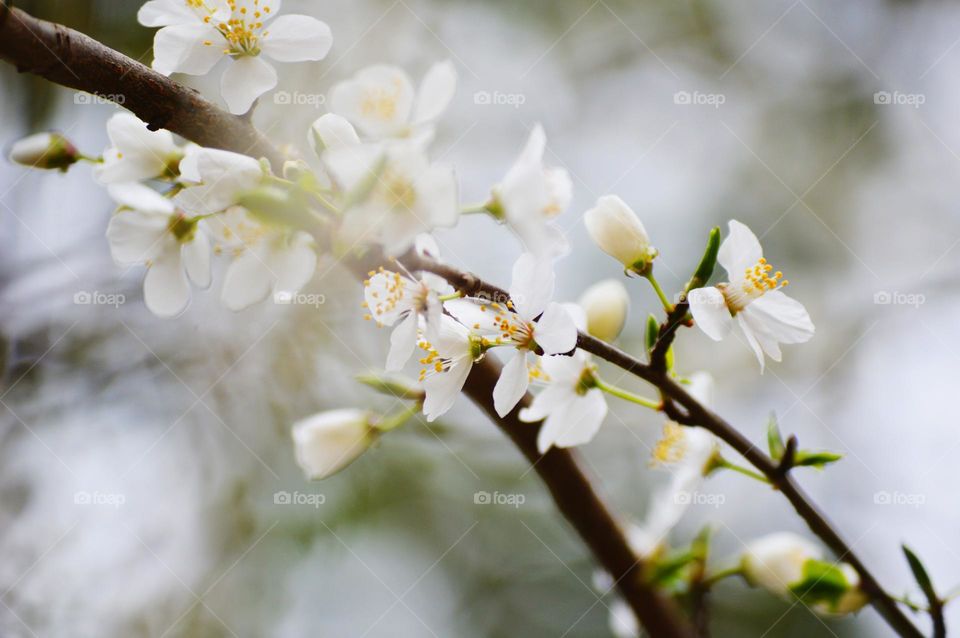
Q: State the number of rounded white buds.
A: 5